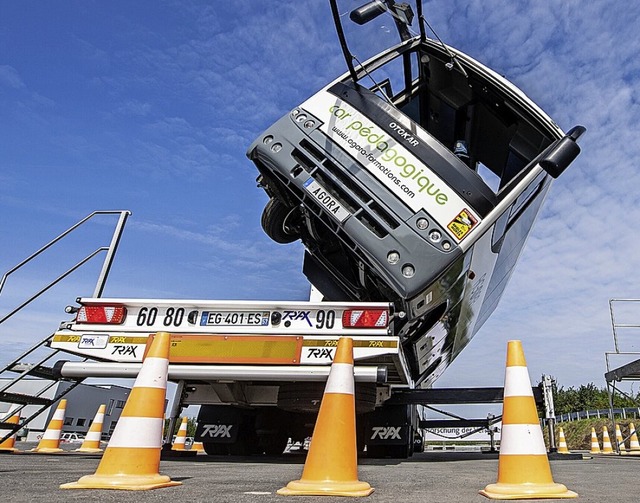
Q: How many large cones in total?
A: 3